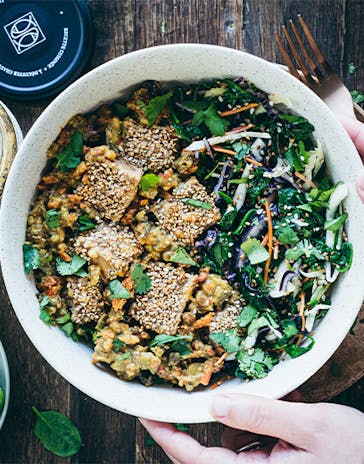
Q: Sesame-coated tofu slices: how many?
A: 7